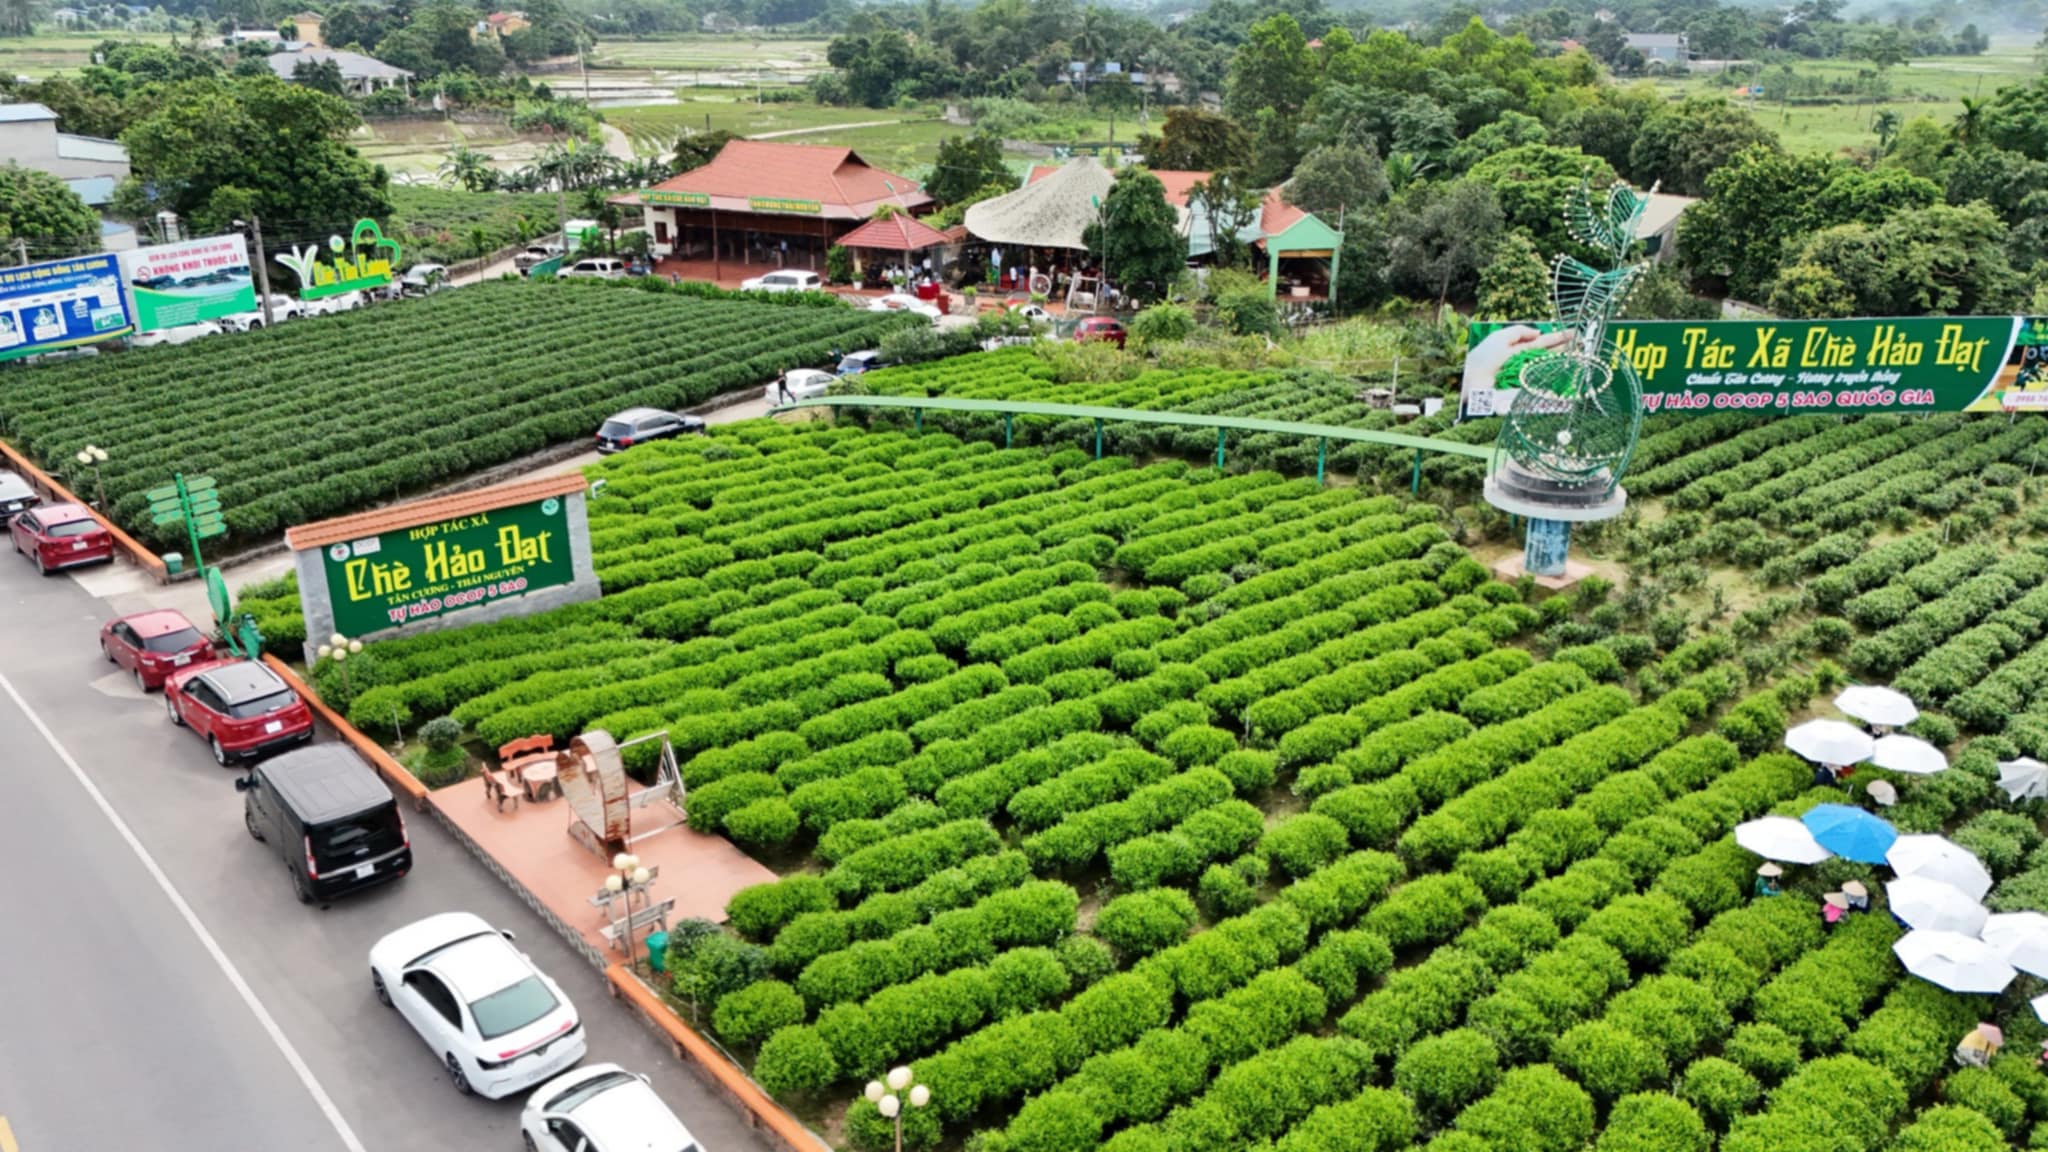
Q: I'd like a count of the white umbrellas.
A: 10